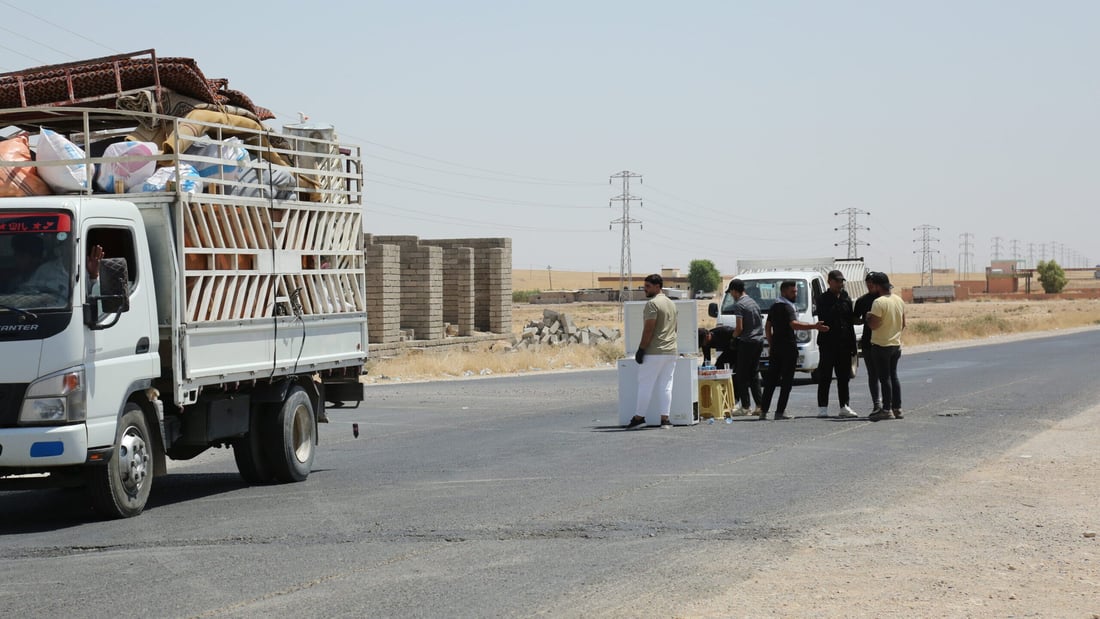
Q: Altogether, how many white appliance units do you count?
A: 1